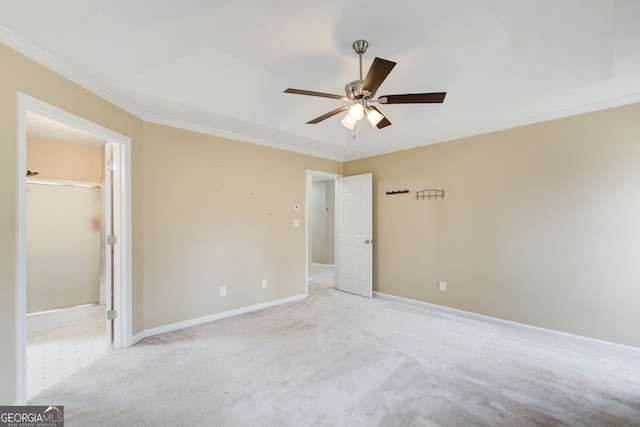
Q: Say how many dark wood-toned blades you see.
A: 5